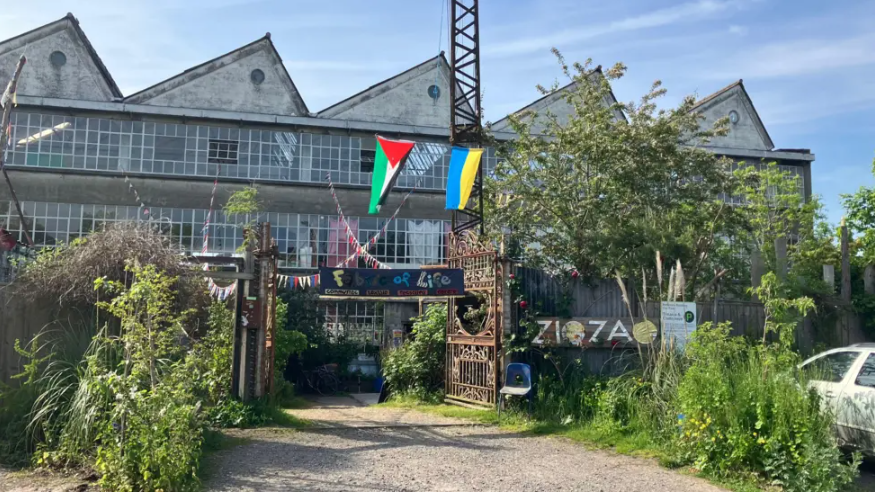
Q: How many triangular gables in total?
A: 5